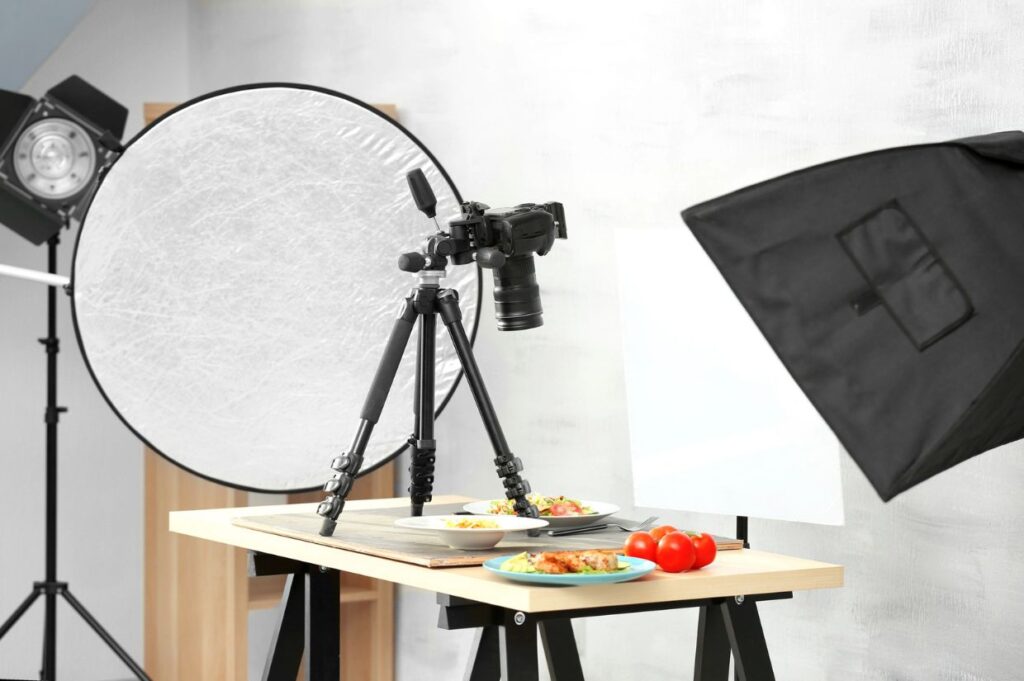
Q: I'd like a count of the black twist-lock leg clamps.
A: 9